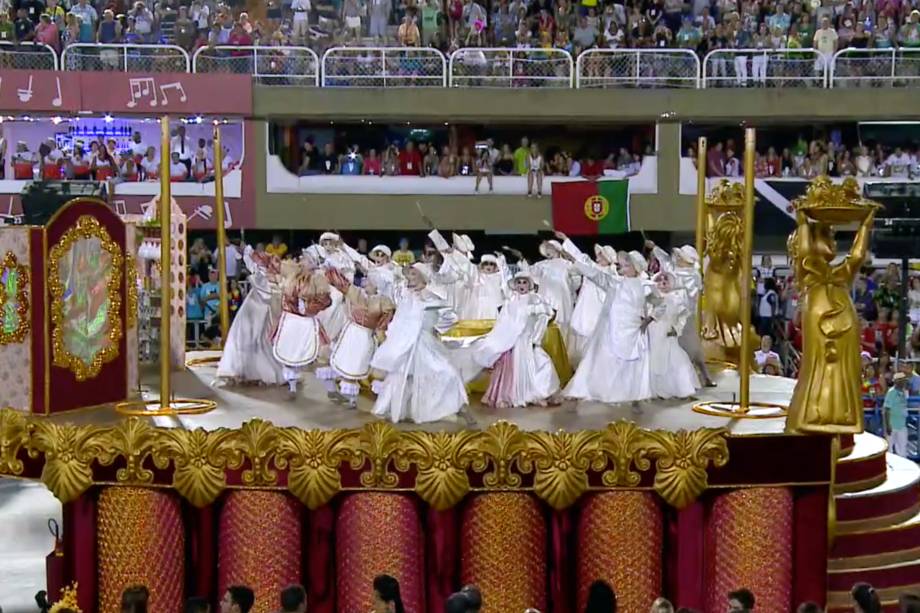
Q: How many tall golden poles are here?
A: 4